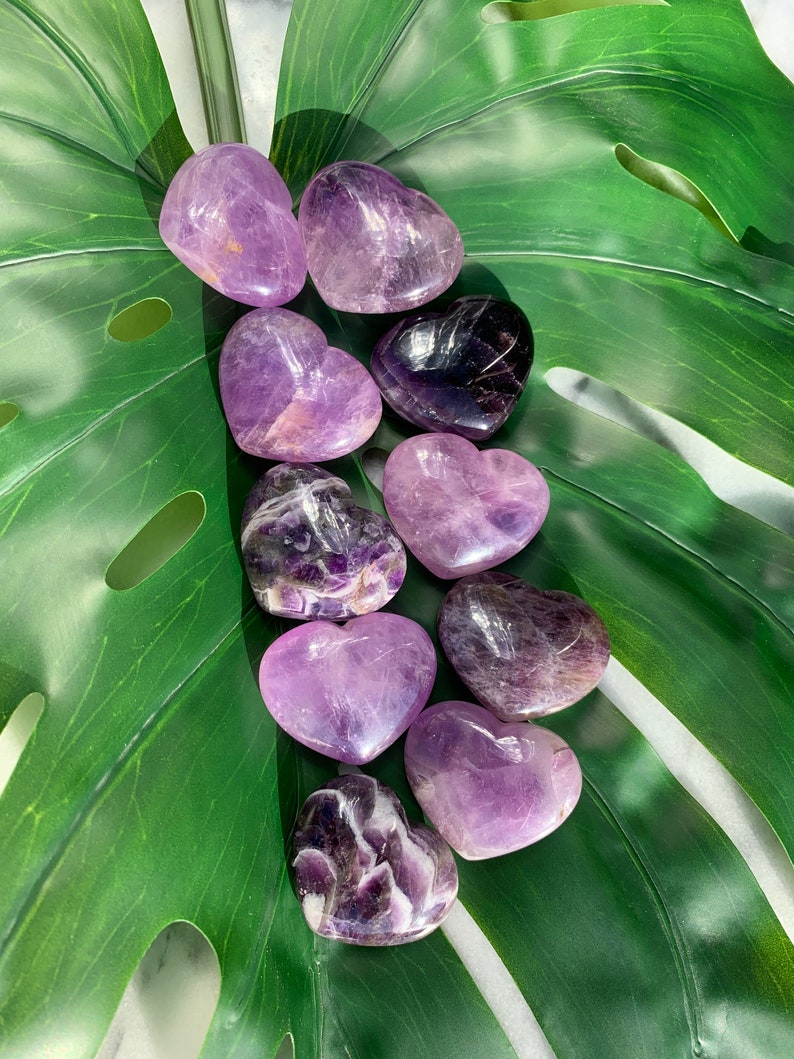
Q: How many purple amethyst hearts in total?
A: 10